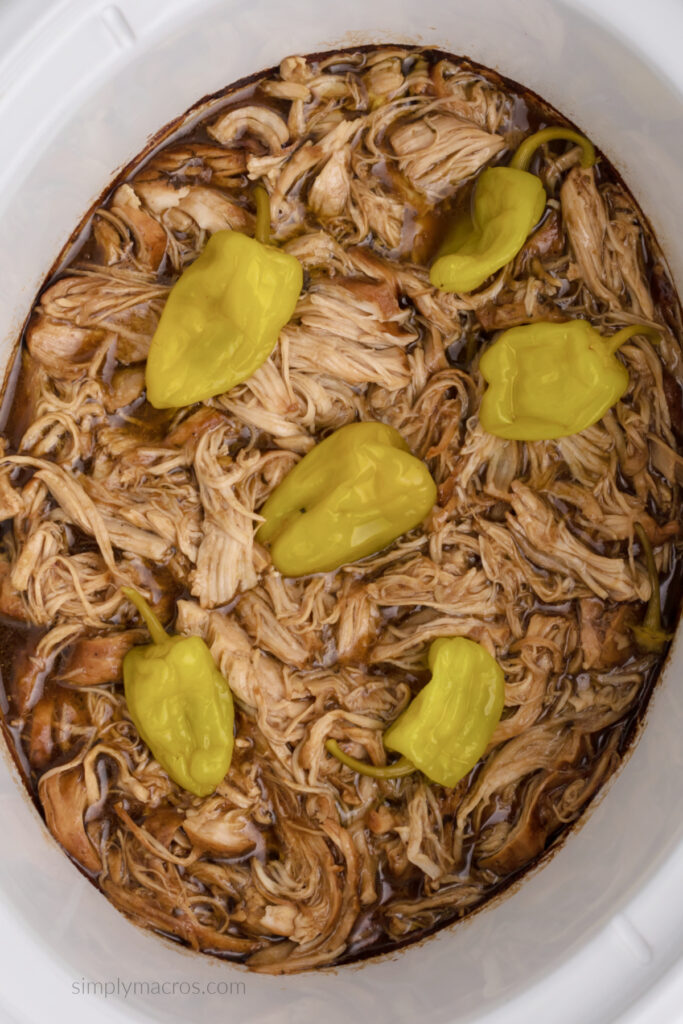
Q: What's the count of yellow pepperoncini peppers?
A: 6